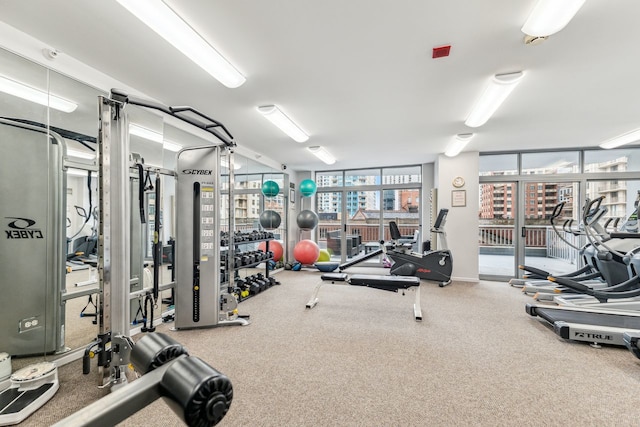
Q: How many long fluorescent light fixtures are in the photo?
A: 7